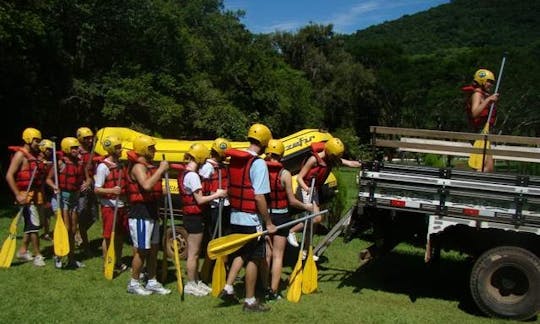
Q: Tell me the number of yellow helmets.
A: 12